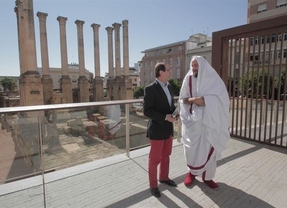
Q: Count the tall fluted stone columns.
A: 8